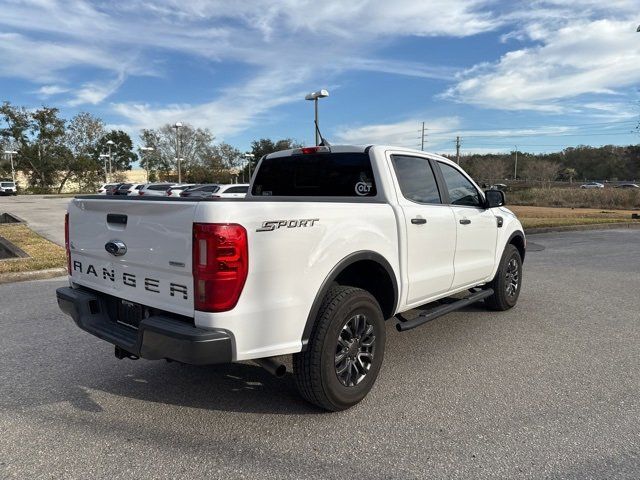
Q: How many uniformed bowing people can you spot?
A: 0